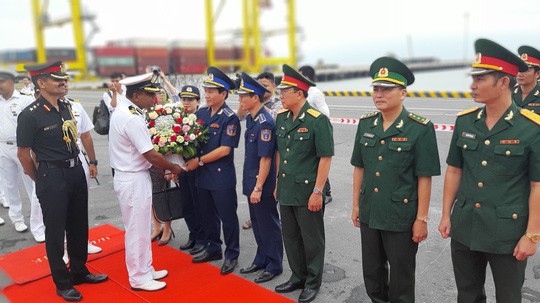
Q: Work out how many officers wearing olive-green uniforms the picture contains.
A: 4